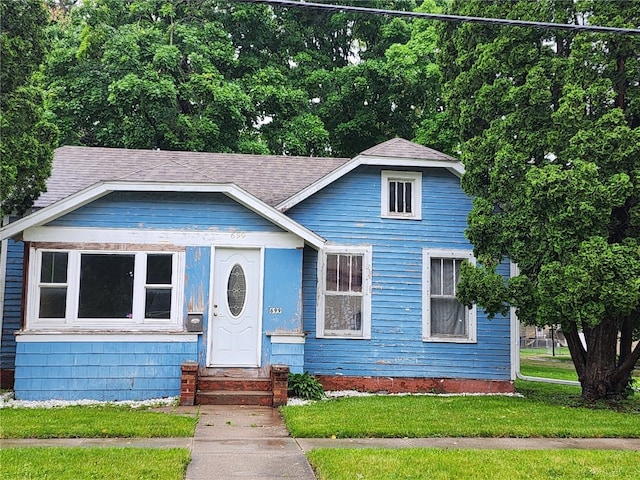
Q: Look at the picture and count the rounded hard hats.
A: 0